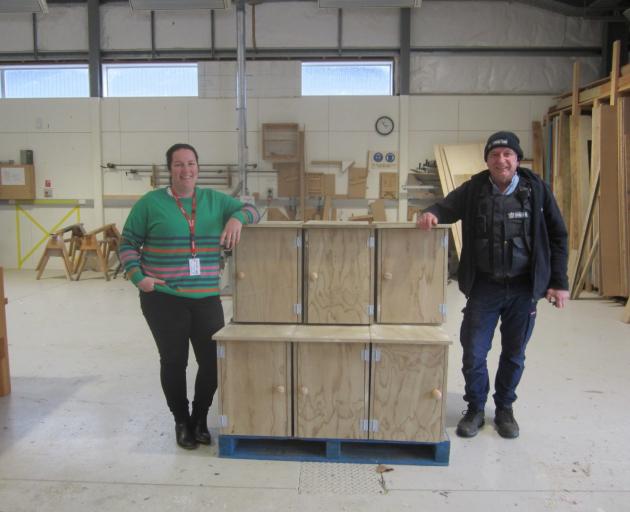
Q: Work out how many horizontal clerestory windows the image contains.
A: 3